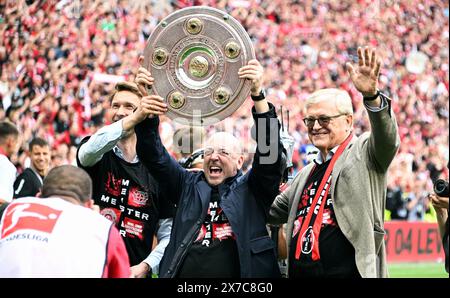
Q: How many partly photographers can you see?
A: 2